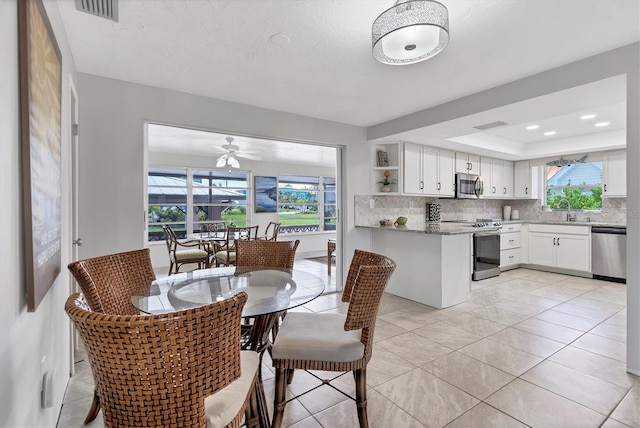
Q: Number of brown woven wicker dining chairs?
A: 4